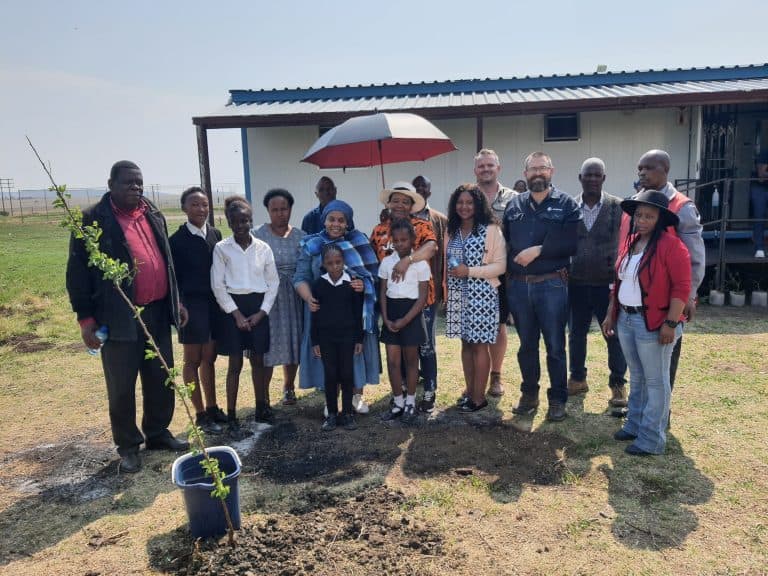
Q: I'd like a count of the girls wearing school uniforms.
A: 4